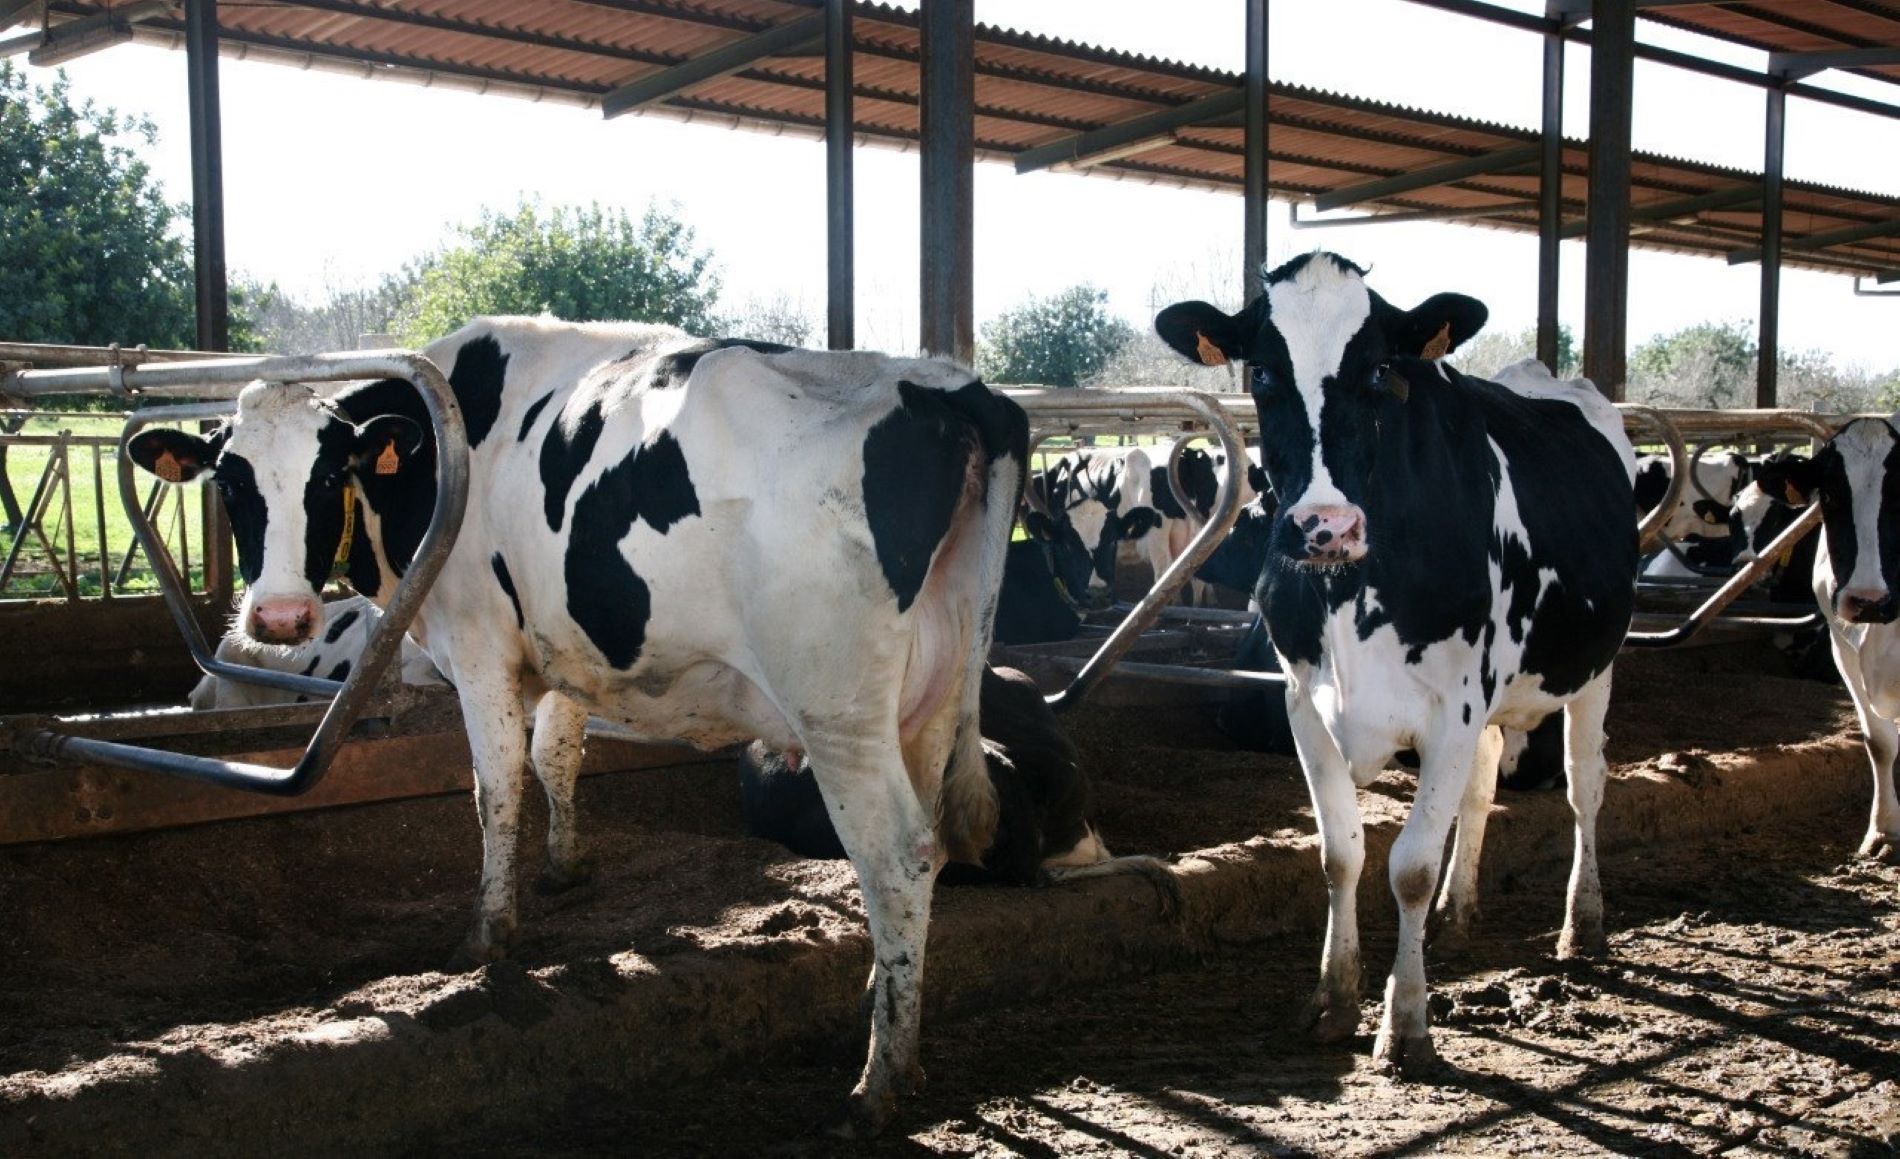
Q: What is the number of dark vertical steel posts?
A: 7